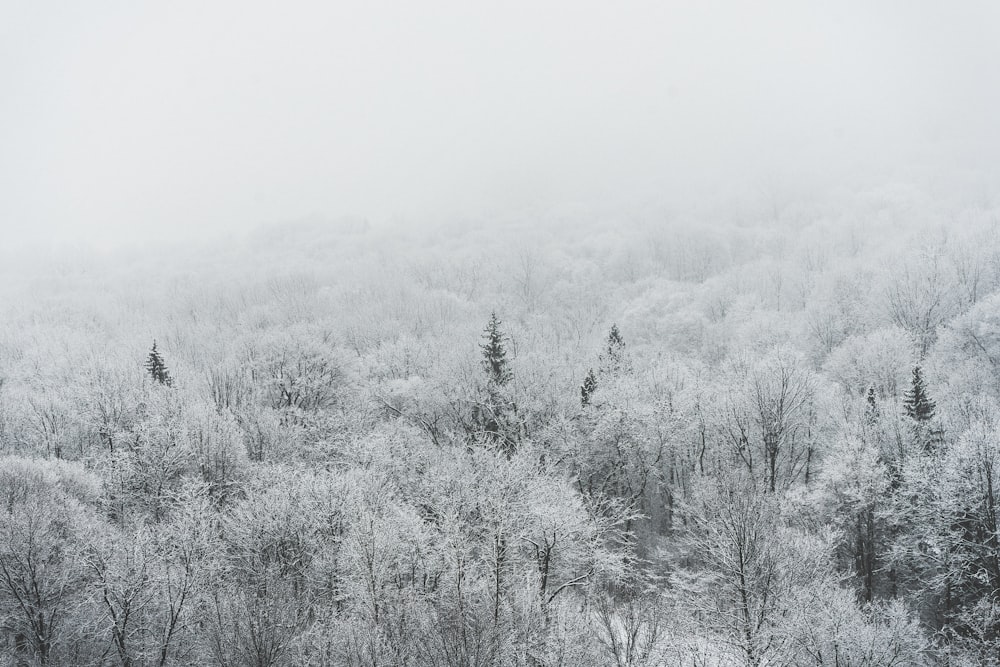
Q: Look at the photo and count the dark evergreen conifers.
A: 6